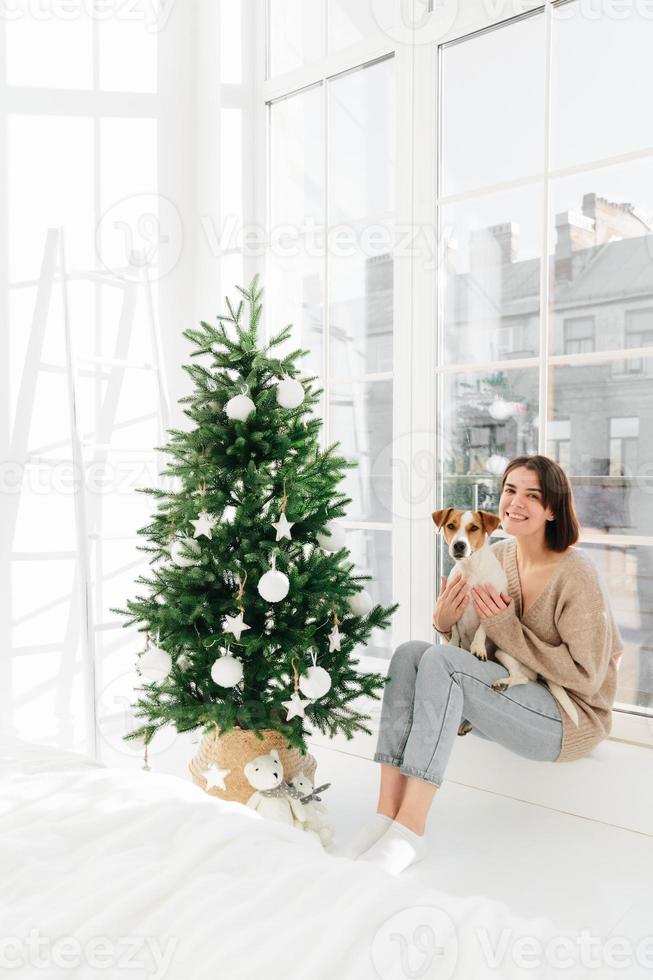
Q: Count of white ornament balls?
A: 9